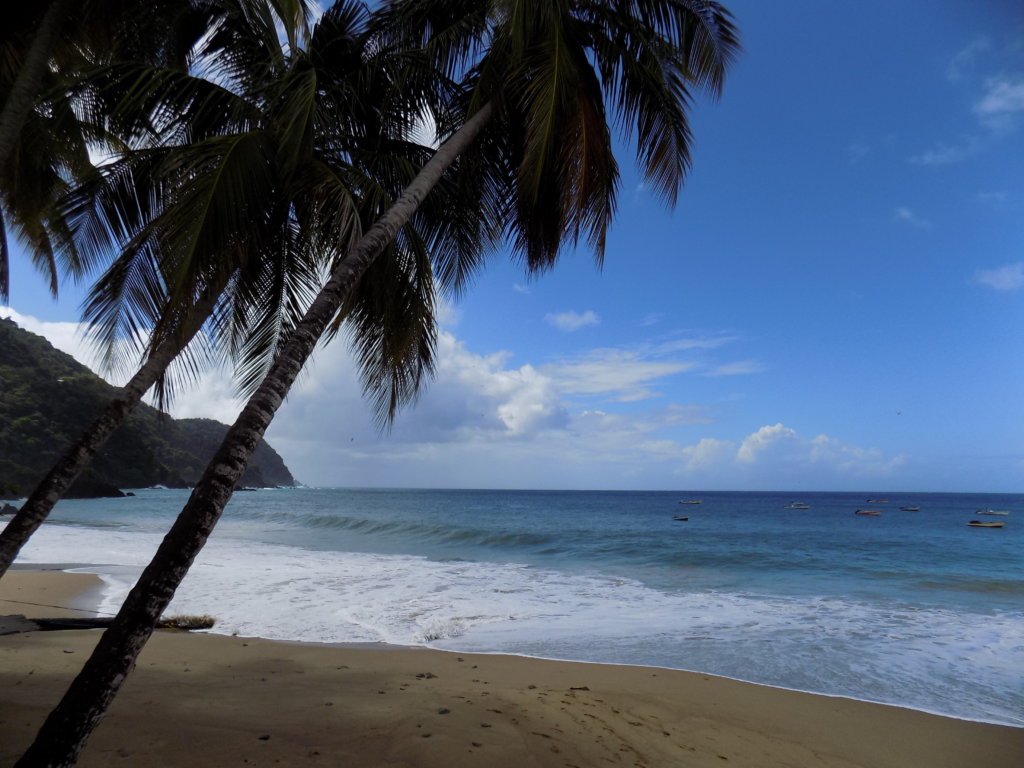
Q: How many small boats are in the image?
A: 8